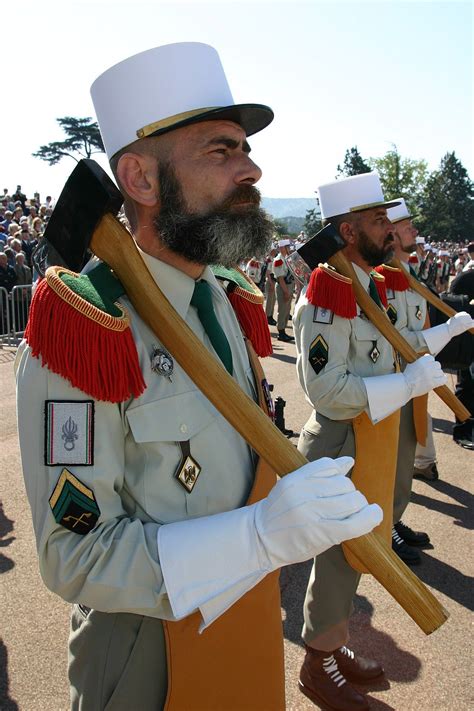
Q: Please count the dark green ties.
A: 3